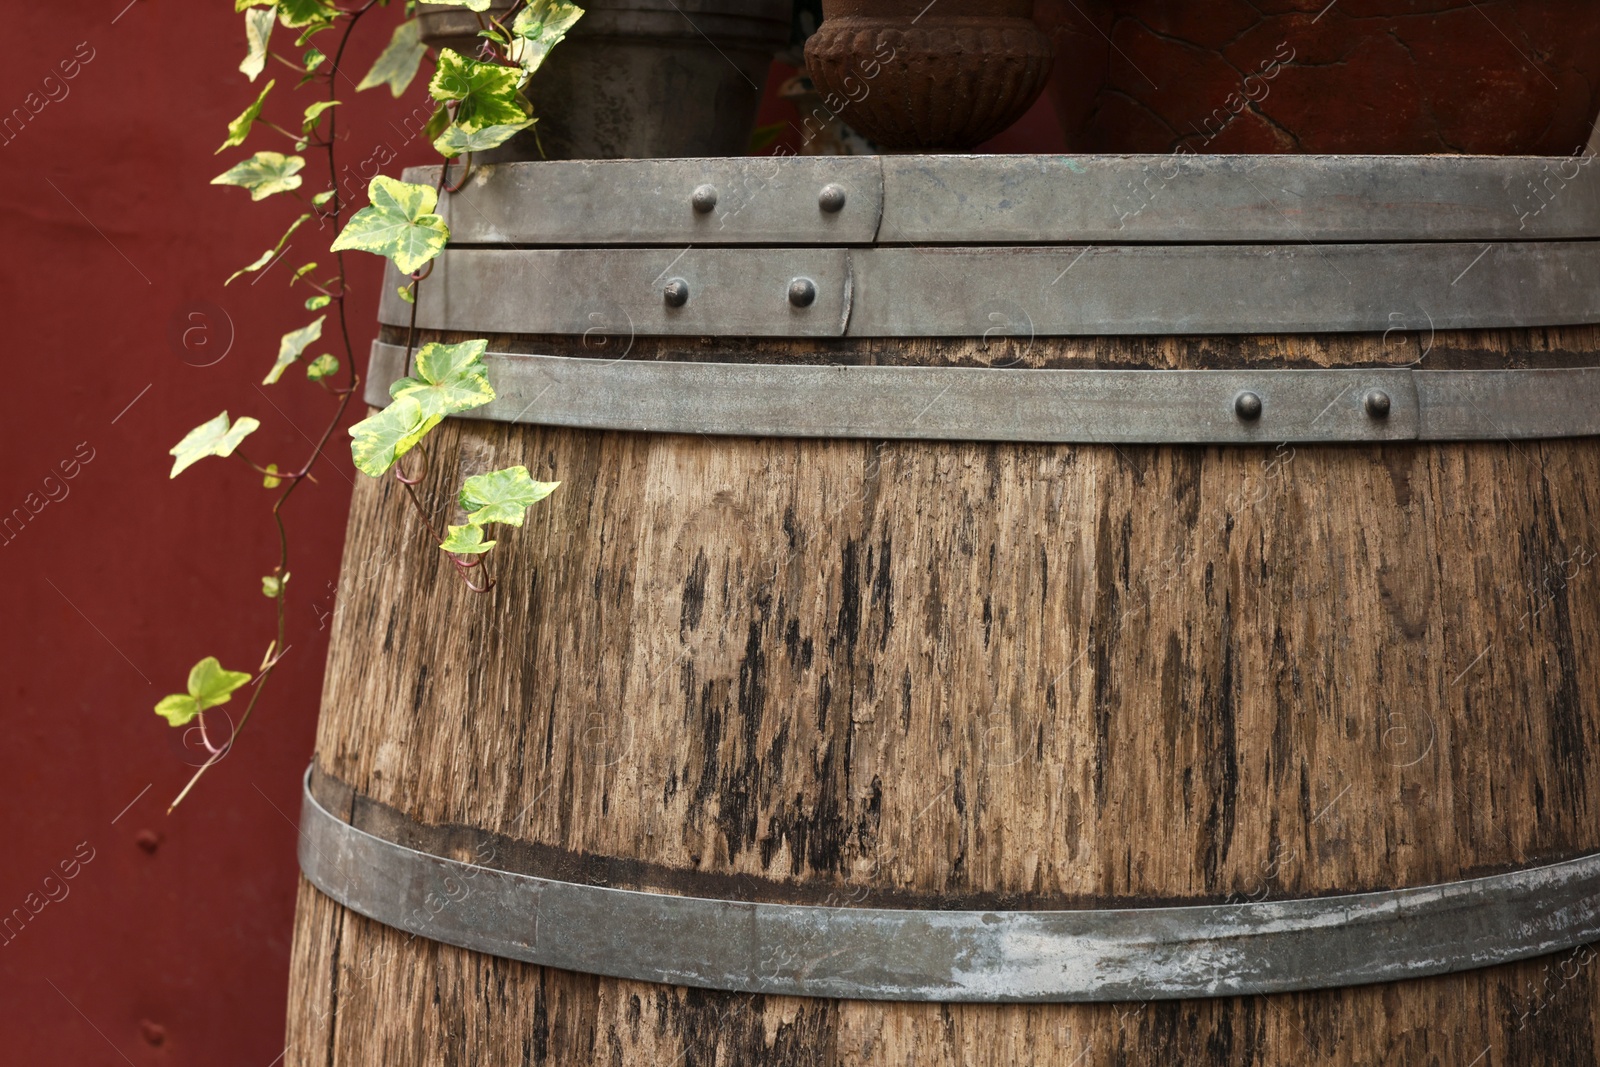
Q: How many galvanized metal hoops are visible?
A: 4